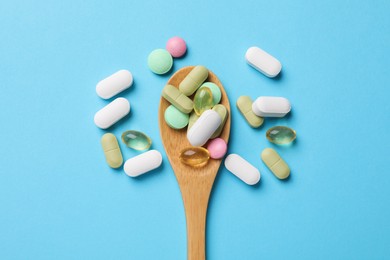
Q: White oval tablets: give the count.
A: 7